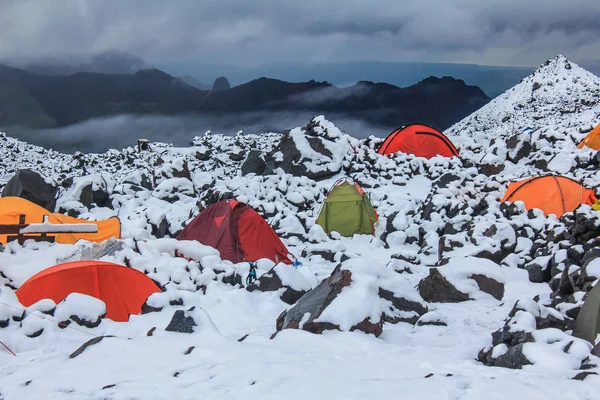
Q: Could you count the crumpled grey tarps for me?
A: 1